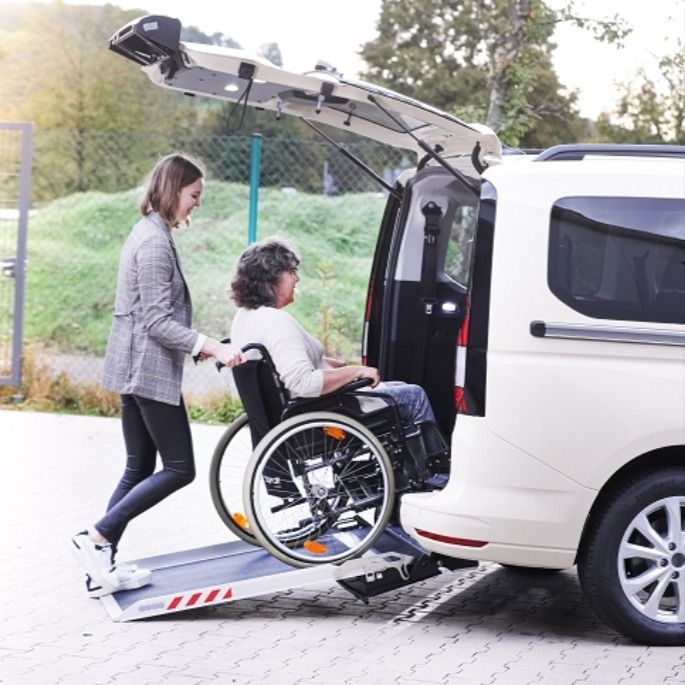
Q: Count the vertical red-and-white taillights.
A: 2